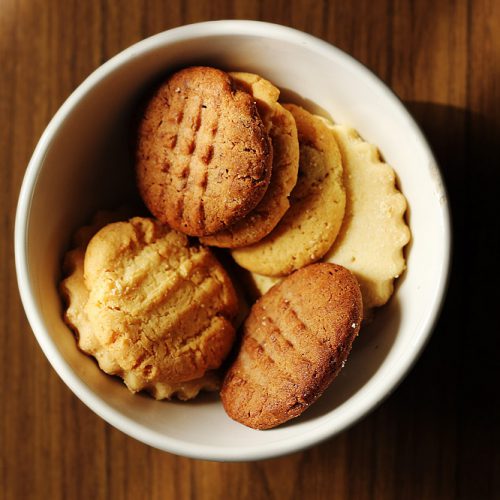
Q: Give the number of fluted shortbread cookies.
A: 2